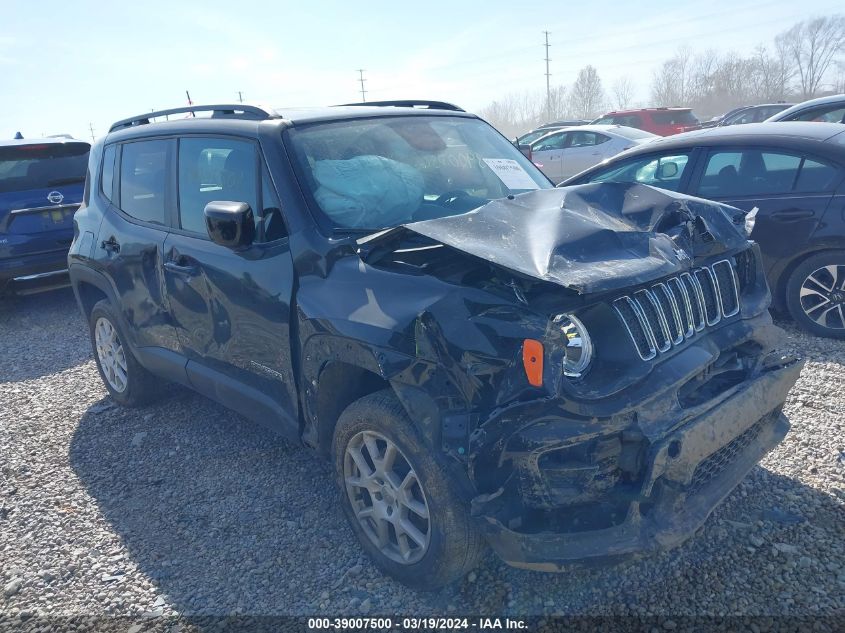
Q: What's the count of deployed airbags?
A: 1